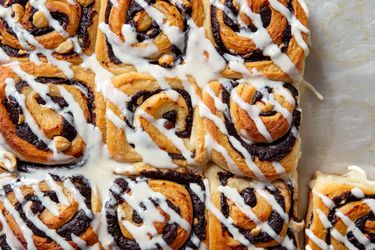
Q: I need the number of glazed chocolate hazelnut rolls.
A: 10